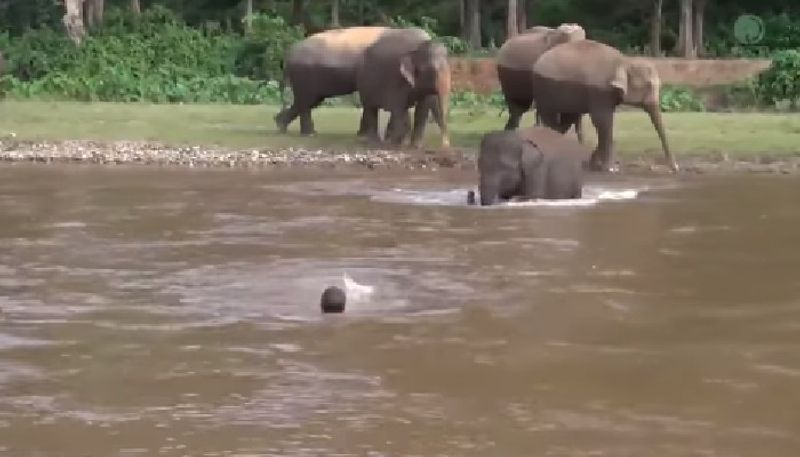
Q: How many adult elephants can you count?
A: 4